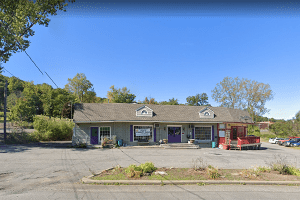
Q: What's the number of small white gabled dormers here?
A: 2